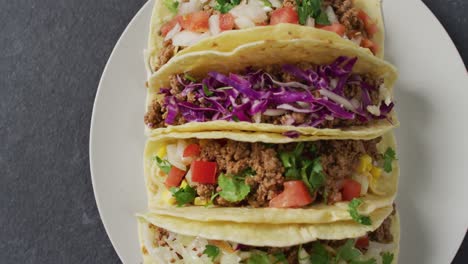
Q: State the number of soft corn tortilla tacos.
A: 4